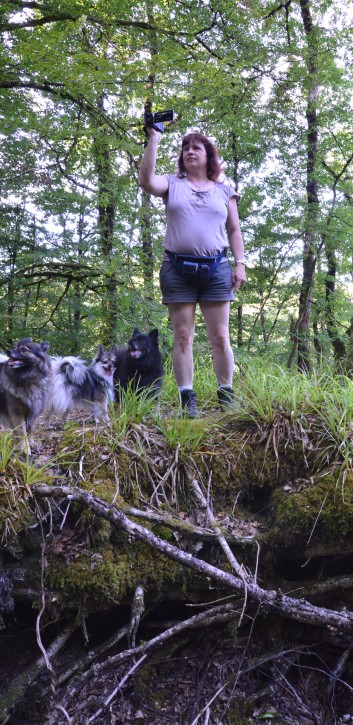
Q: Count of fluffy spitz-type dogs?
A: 3